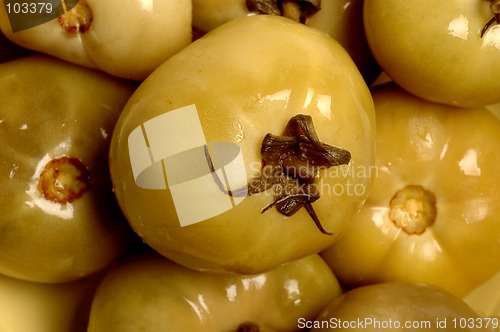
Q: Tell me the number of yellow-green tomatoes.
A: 8